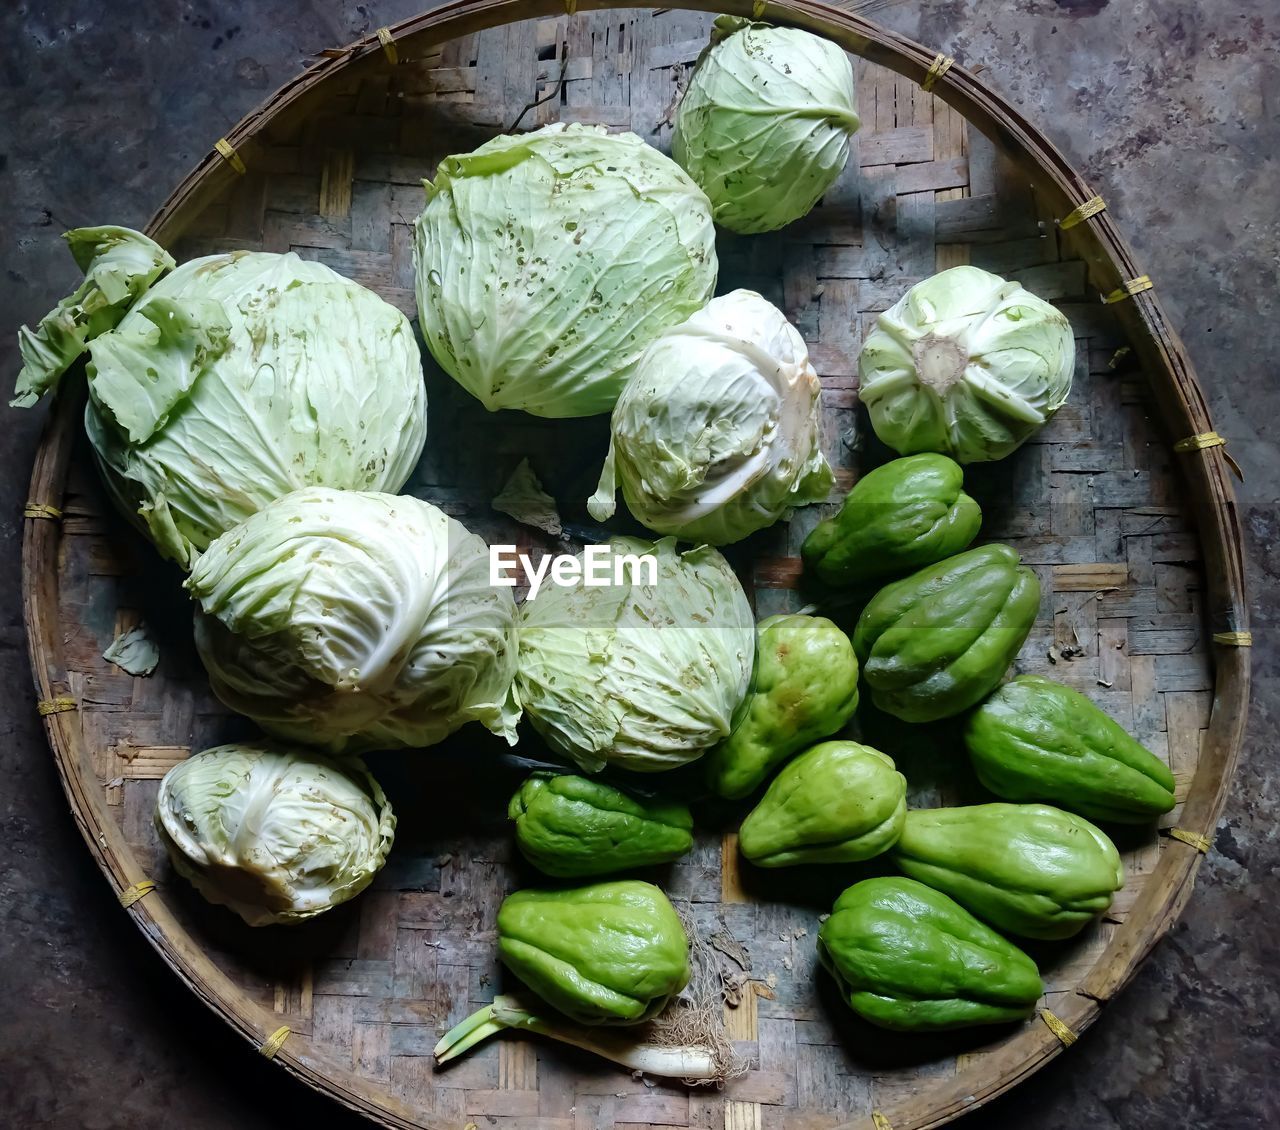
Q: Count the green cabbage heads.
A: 8